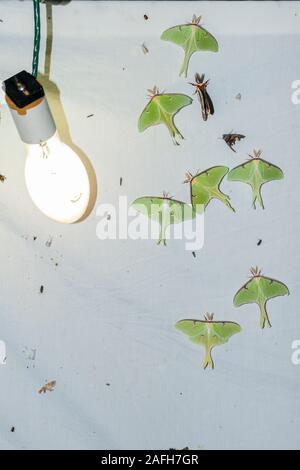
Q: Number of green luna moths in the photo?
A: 7